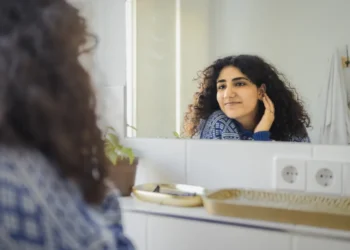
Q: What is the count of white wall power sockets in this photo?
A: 2